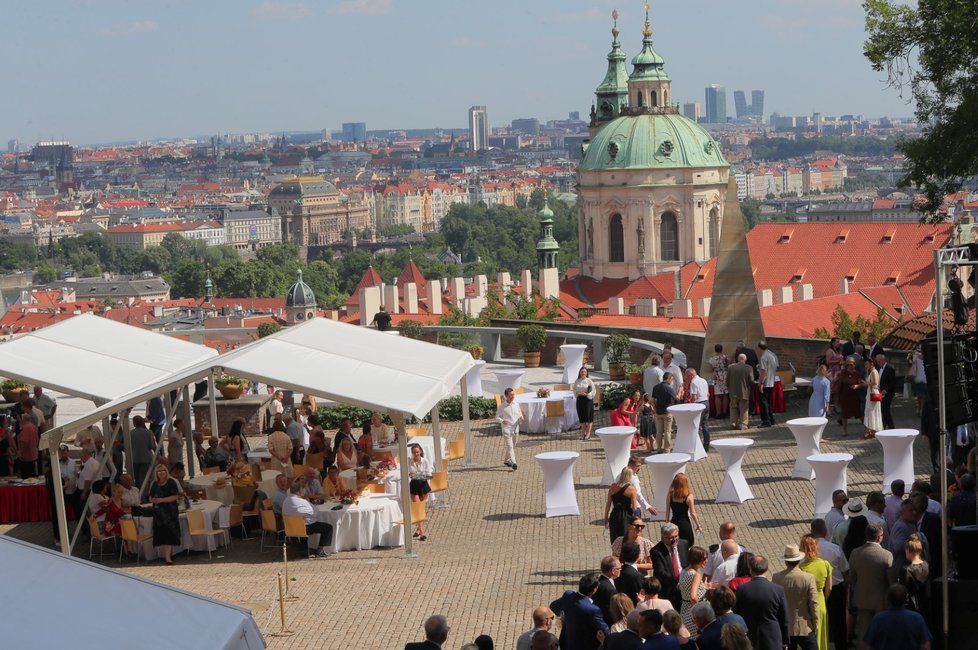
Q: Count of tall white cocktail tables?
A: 11